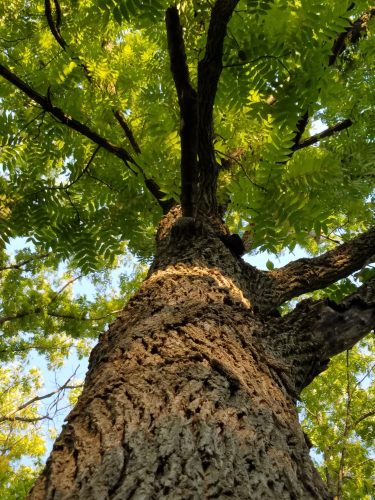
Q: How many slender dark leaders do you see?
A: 2